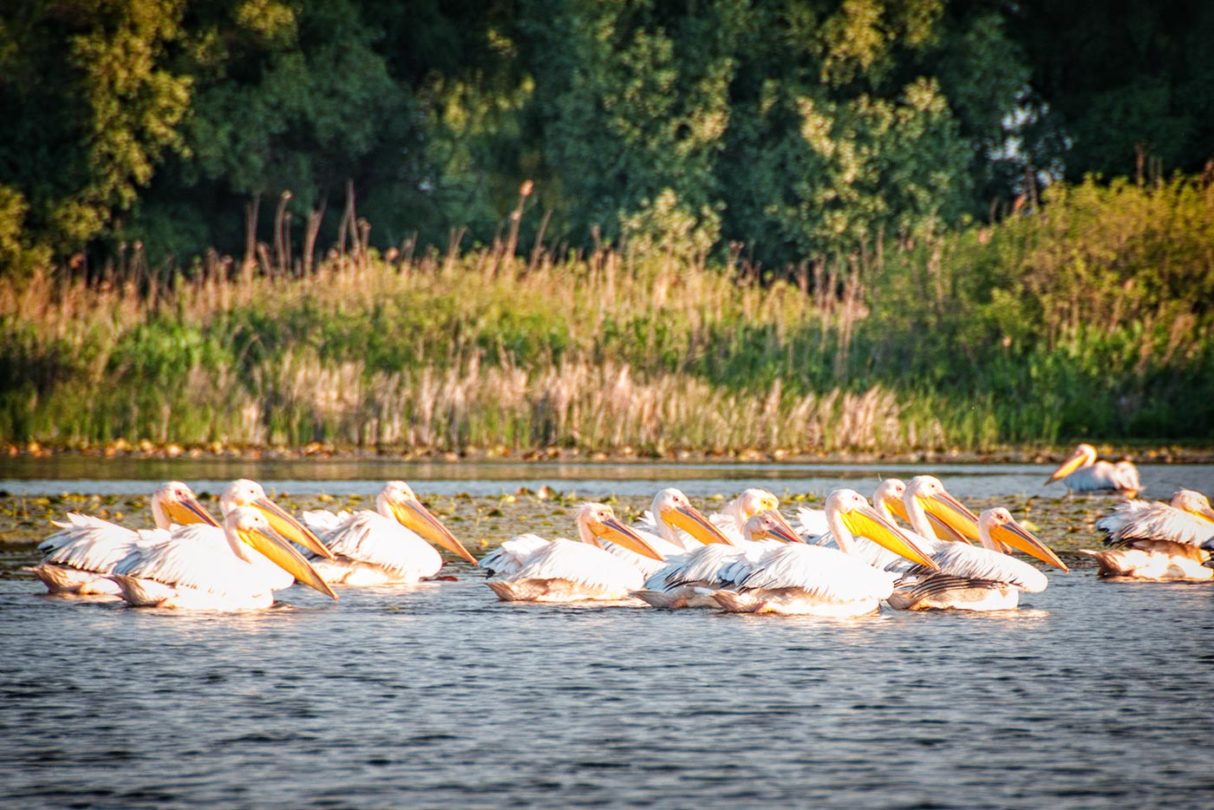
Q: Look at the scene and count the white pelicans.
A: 14